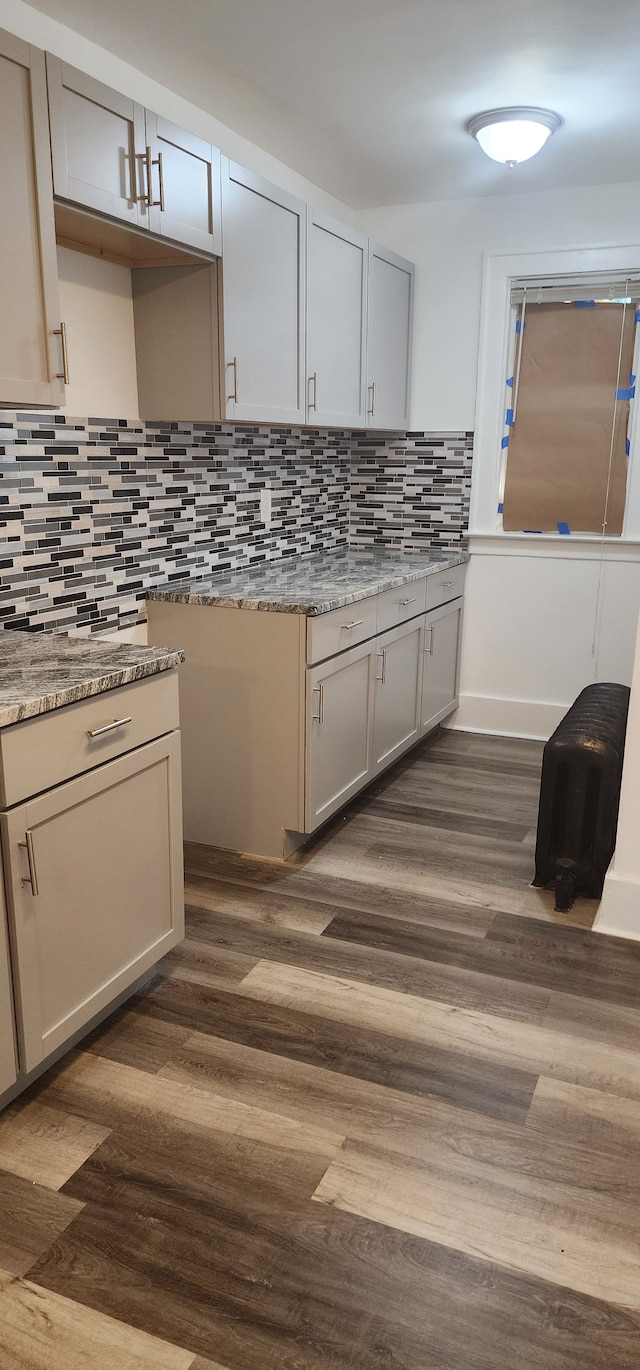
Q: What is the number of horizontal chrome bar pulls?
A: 4